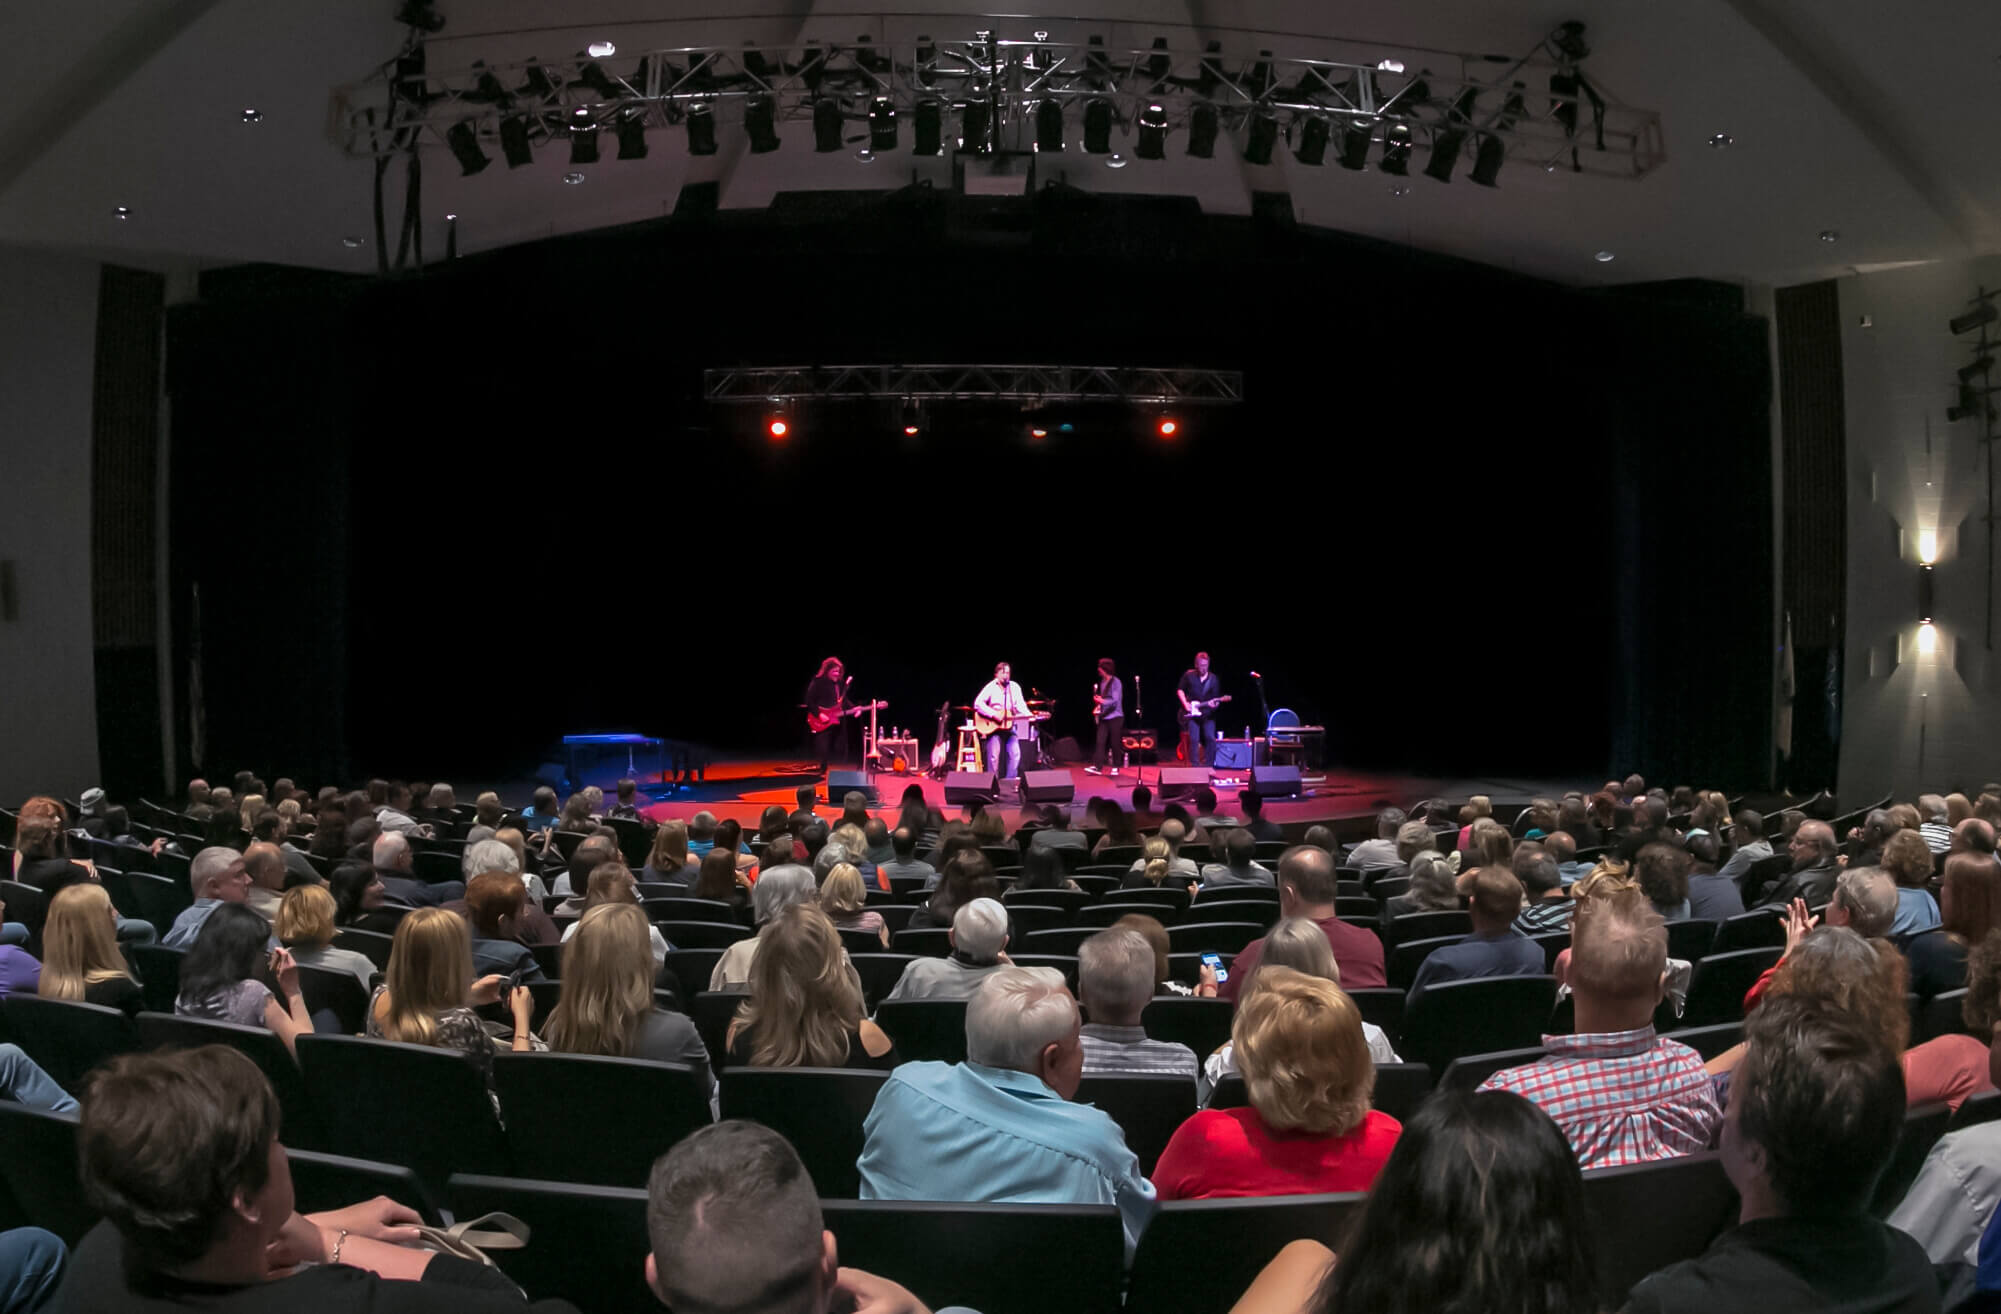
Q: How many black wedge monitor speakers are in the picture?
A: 5